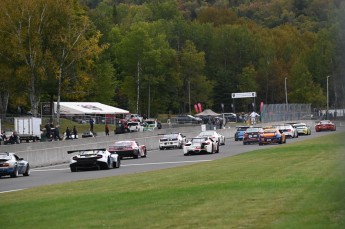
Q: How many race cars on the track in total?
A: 12